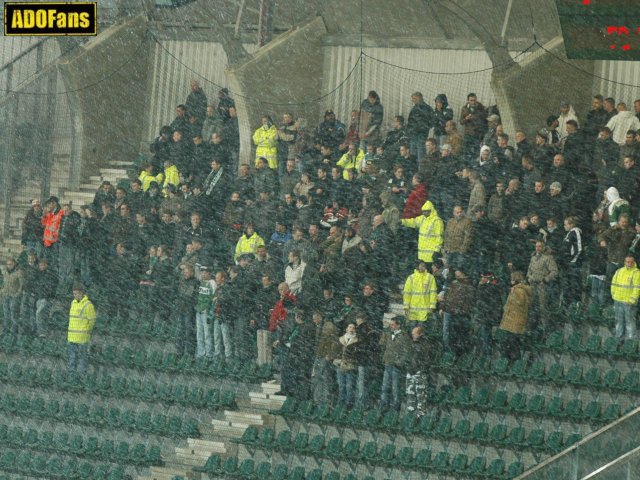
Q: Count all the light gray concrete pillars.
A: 3